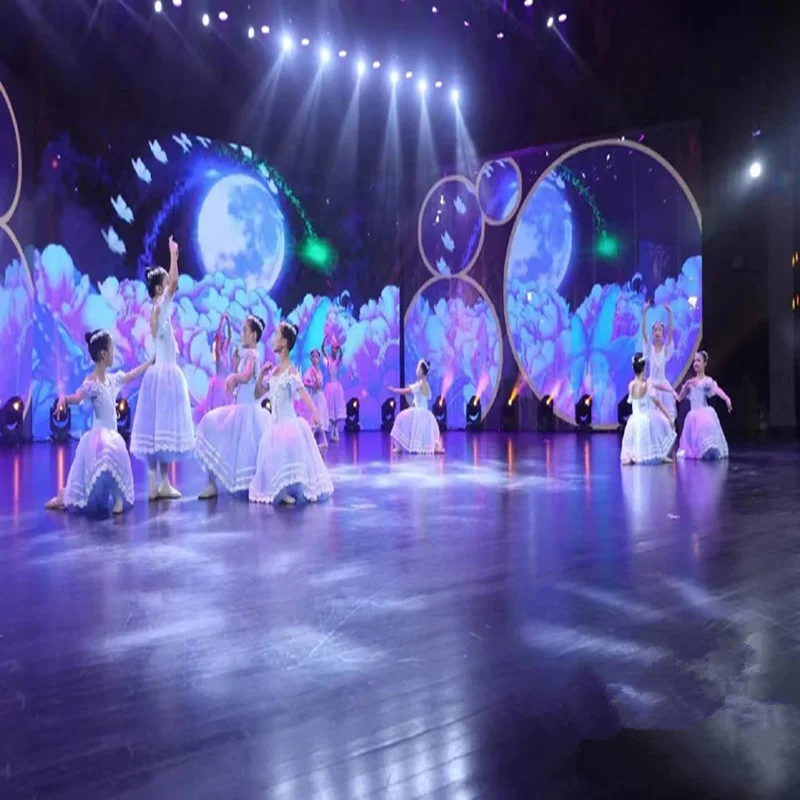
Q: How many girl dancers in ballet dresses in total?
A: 11